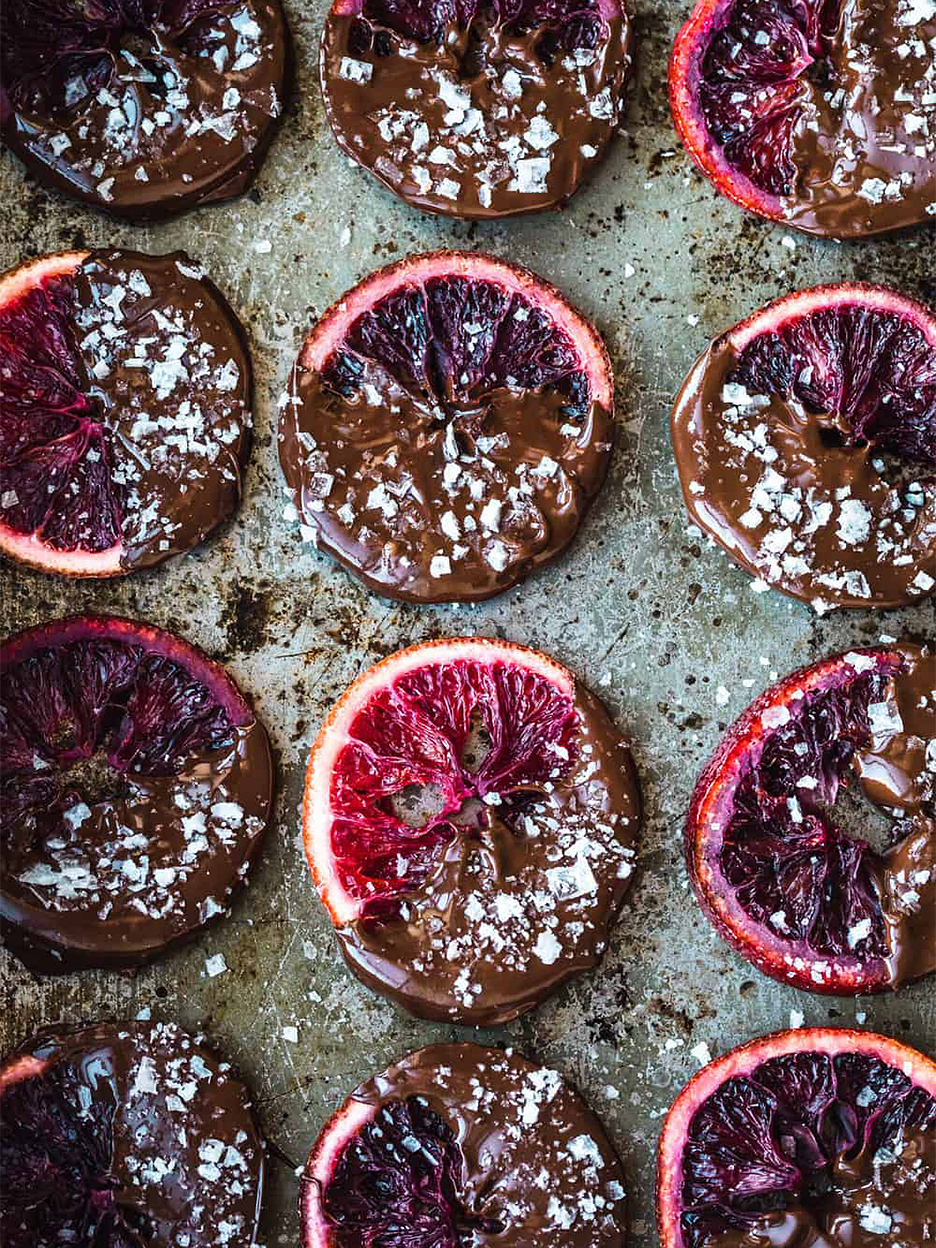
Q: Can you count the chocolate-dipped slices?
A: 12